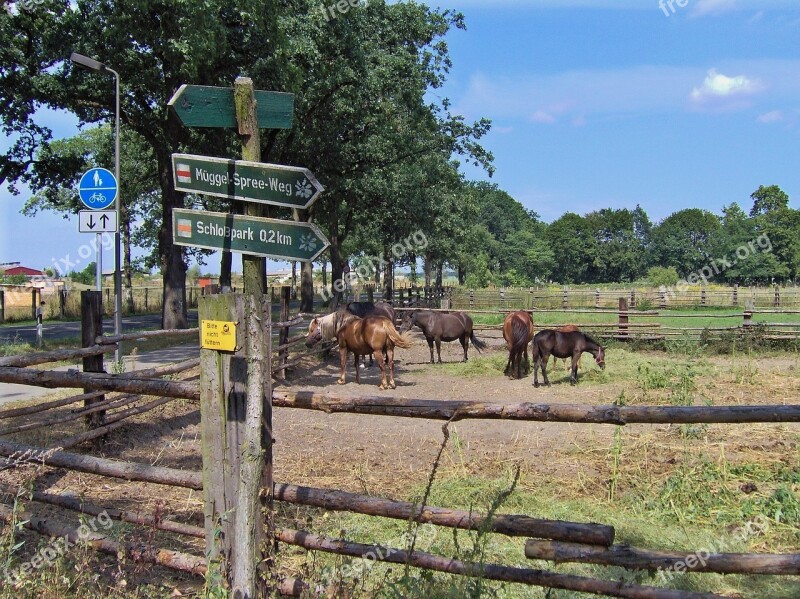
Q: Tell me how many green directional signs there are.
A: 3